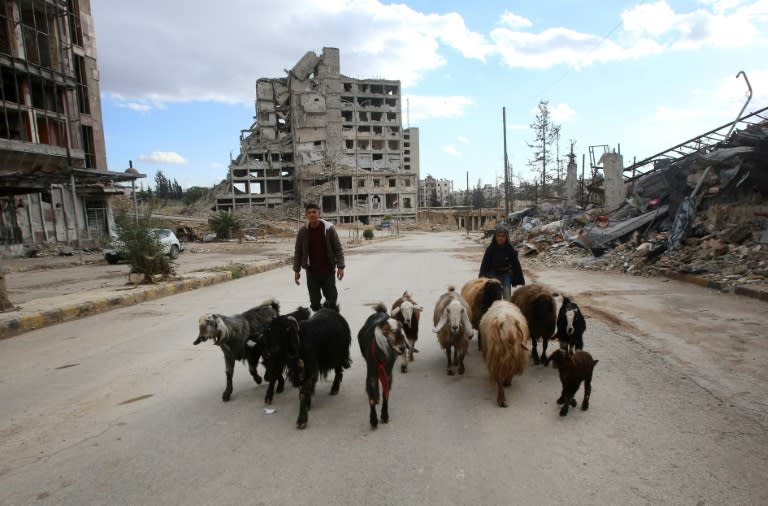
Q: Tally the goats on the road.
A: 11